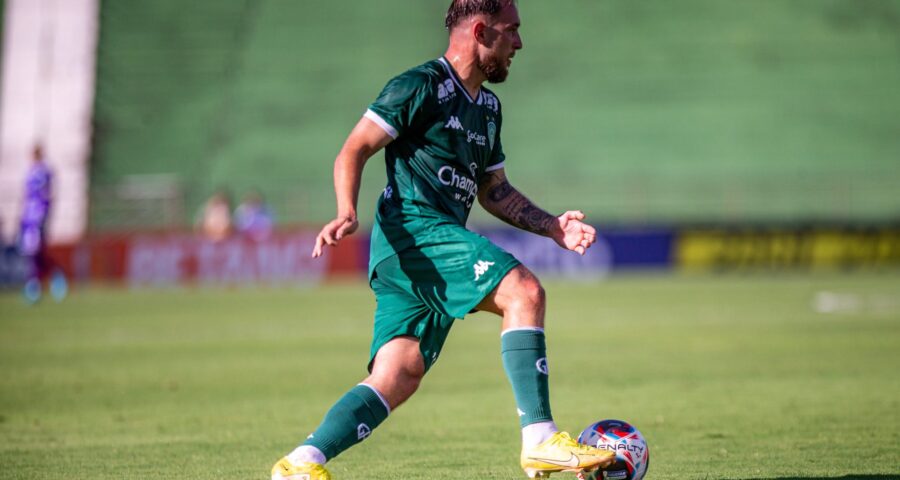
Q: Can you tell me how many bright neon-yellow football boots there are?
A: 2